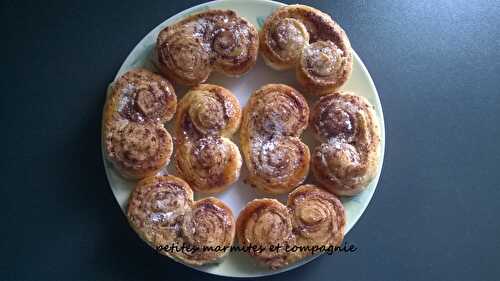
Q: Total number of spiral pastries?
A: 8